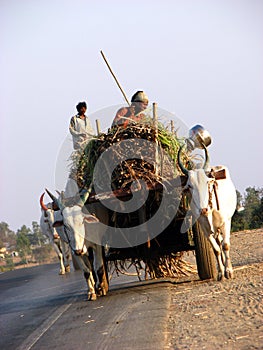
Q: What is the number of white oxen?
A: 3